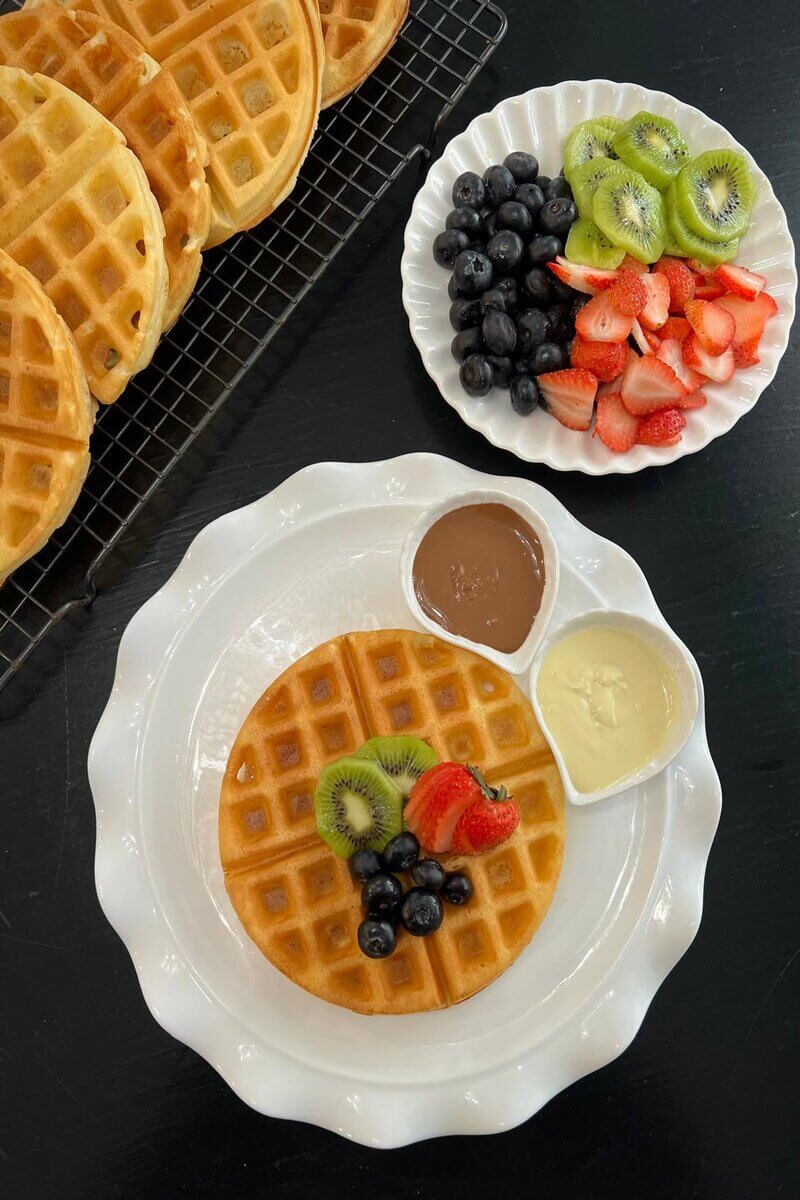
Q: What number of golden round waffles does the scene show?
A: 6